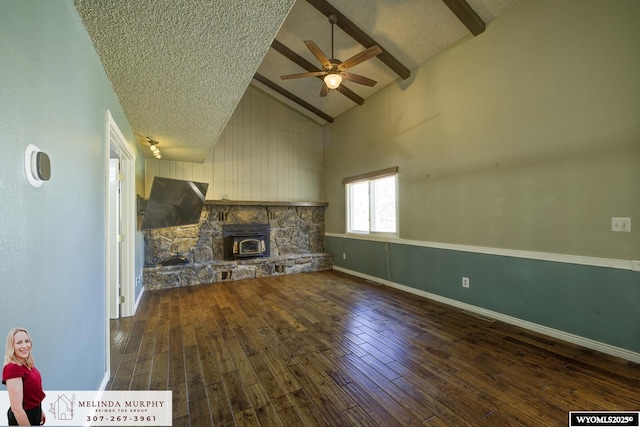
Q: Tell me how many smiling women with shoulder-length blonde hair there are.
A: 1